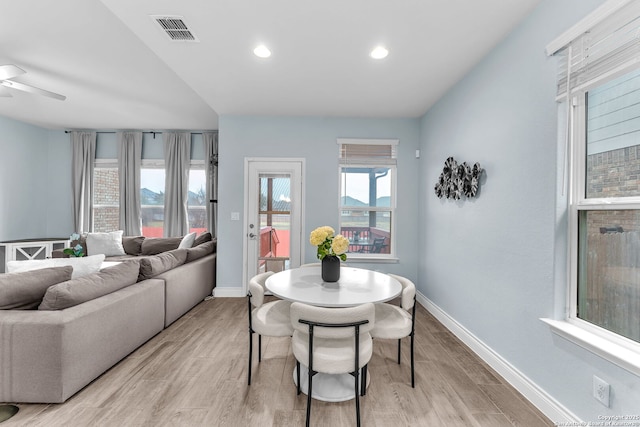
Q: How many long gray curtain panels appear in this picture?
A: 4